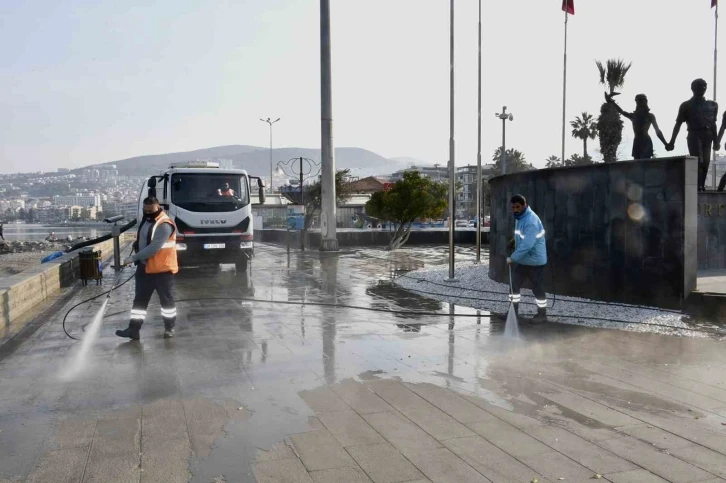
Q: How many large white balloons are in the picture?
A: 0